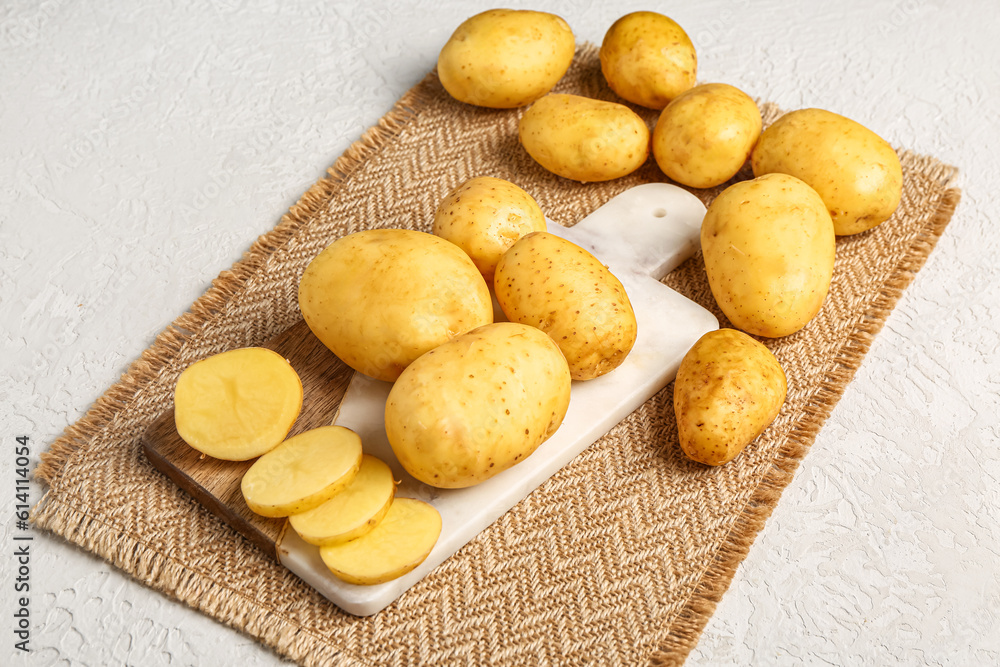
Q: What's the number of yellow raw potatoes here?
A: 11